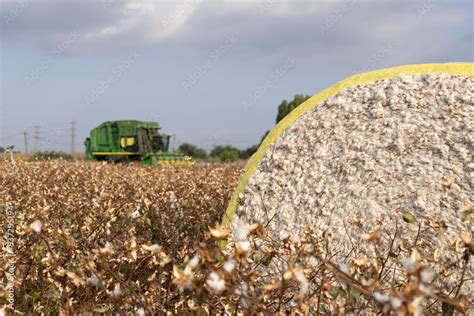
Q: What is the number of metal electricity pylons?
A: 2